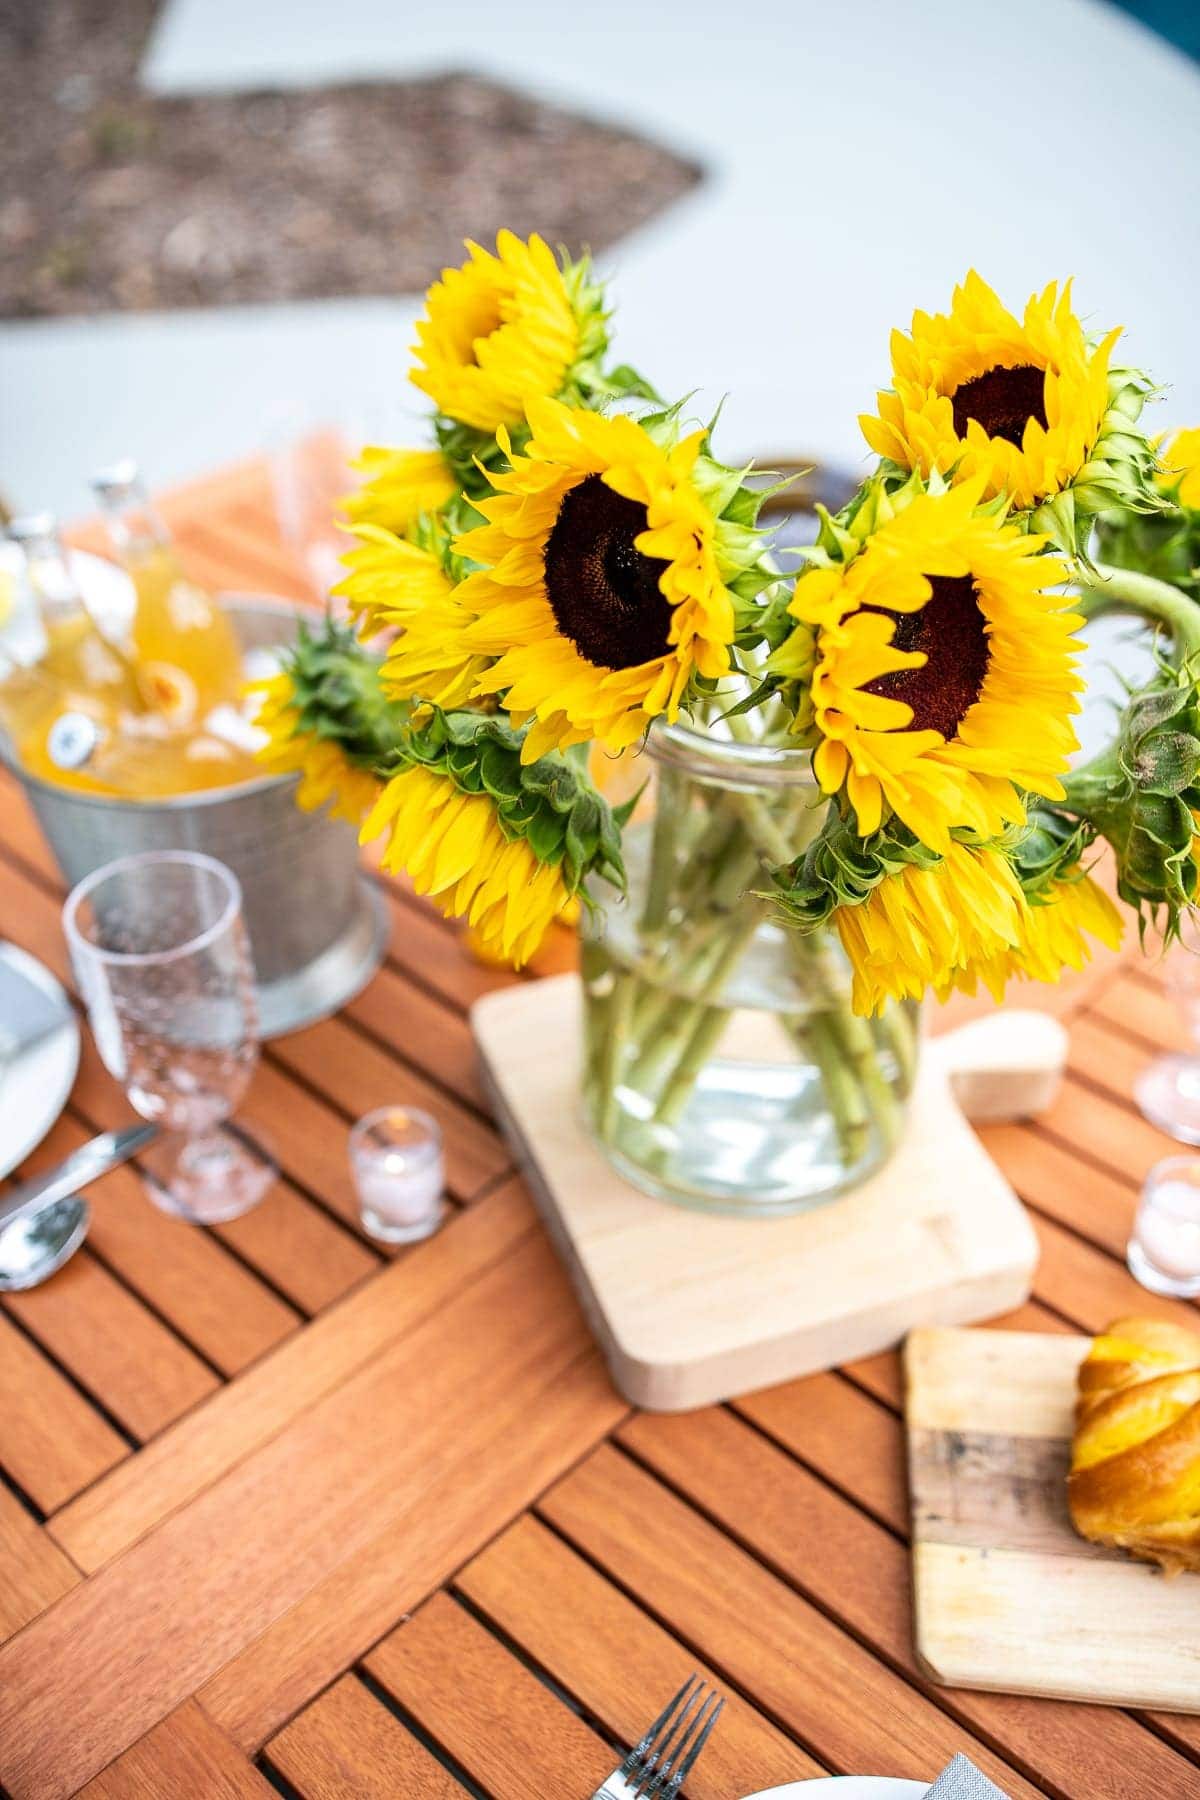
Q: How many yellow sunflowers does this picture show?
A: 12